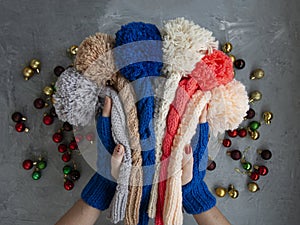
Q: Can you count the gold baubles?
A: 13